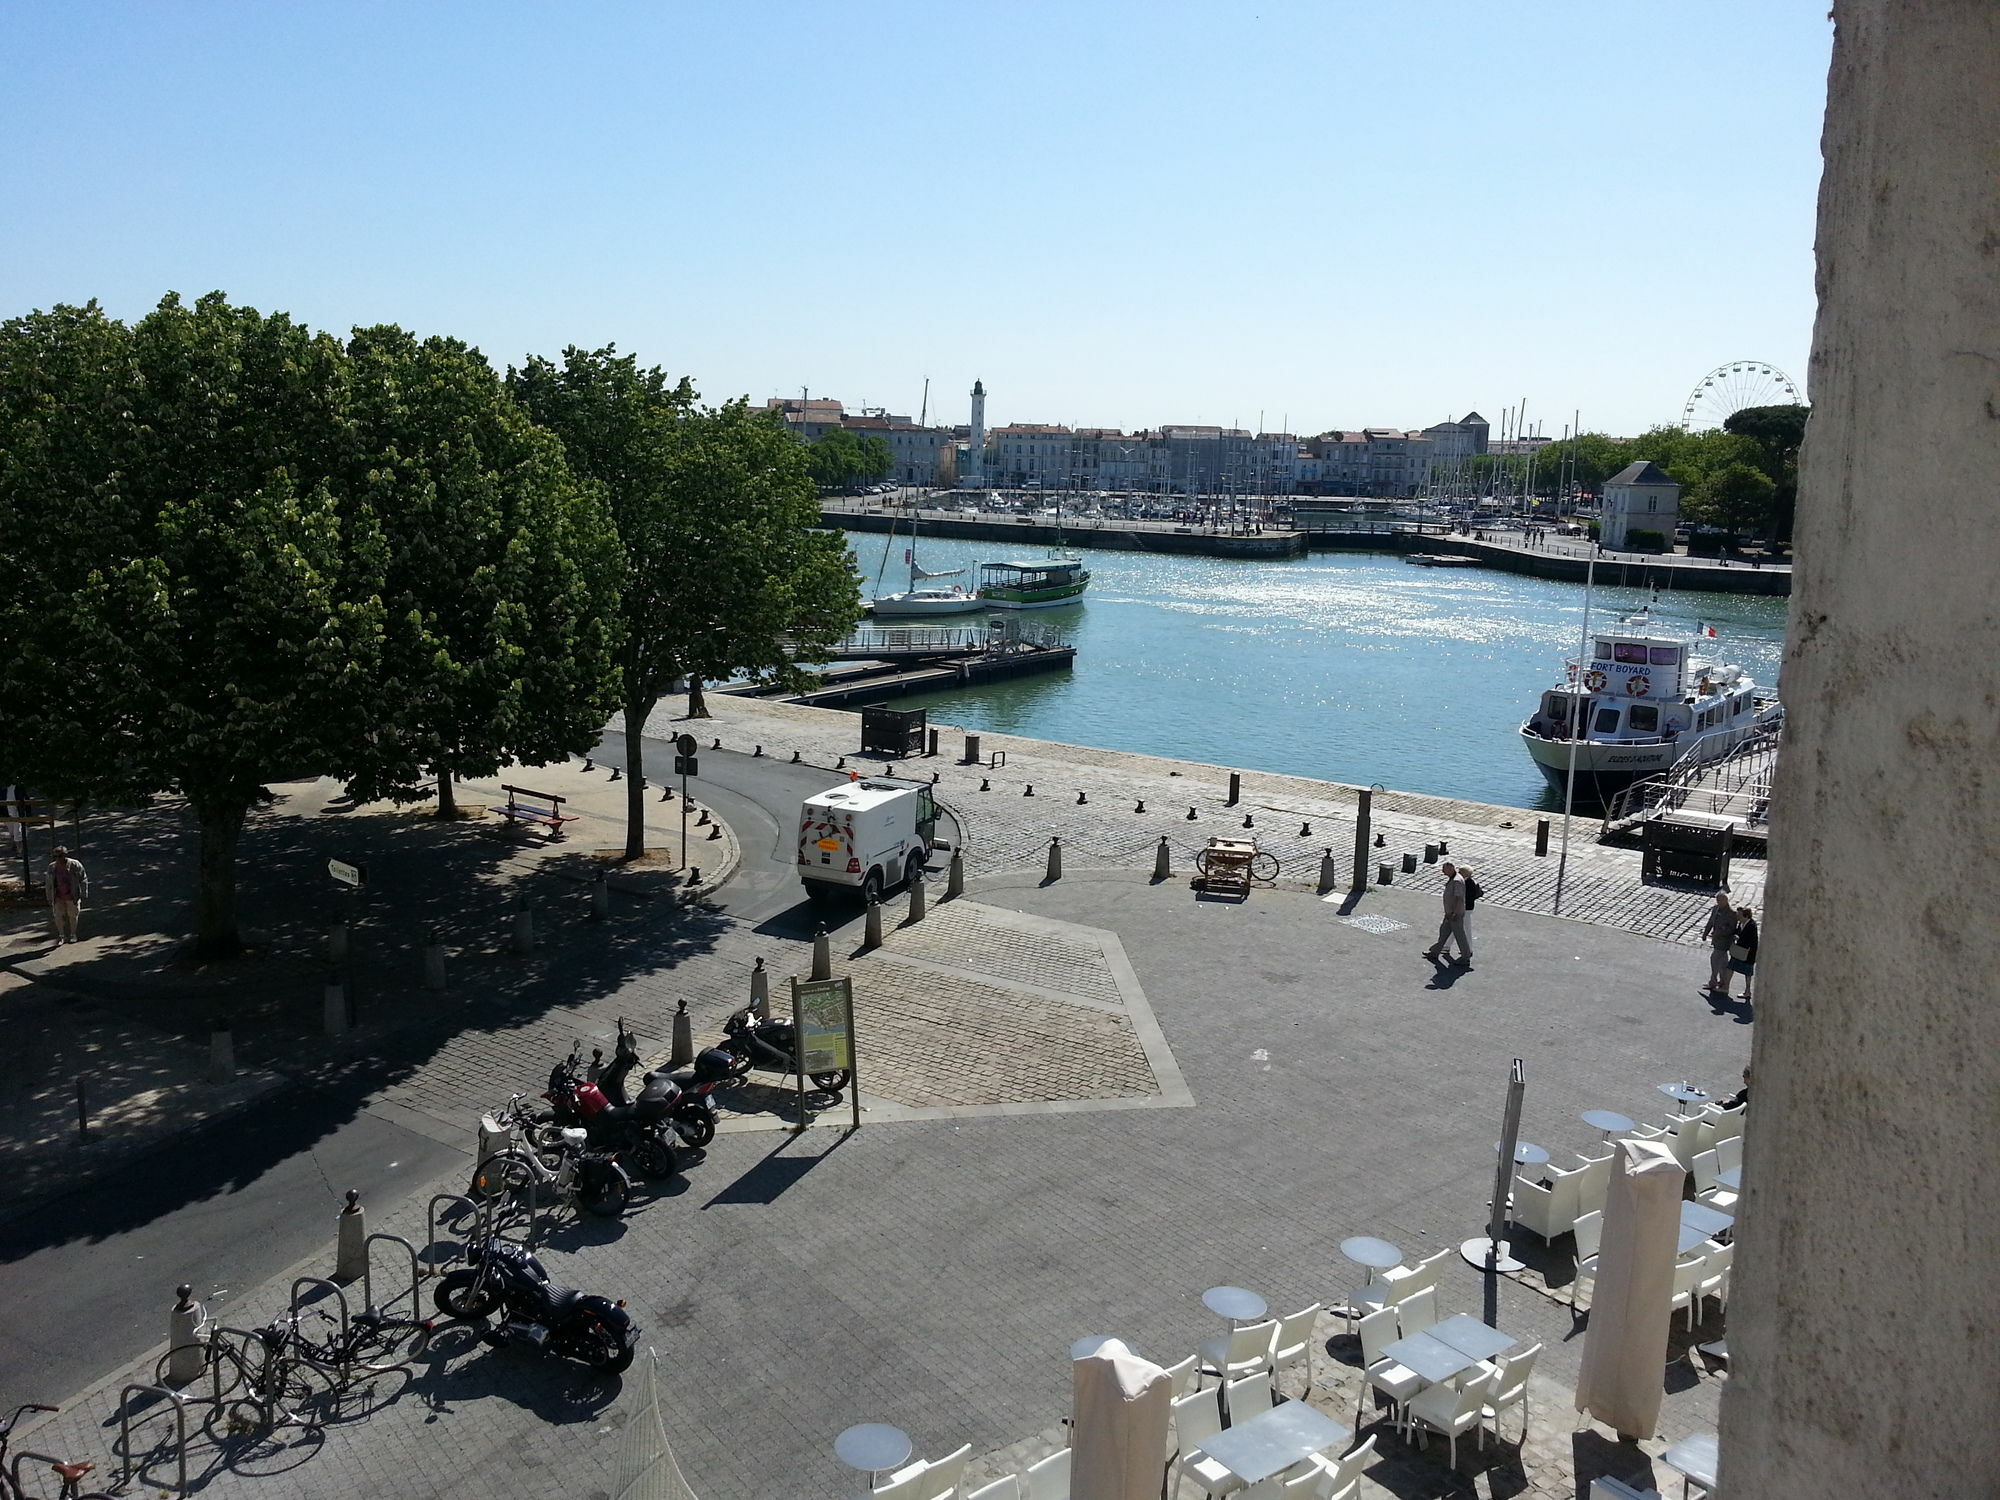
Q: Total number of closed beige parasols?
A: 2